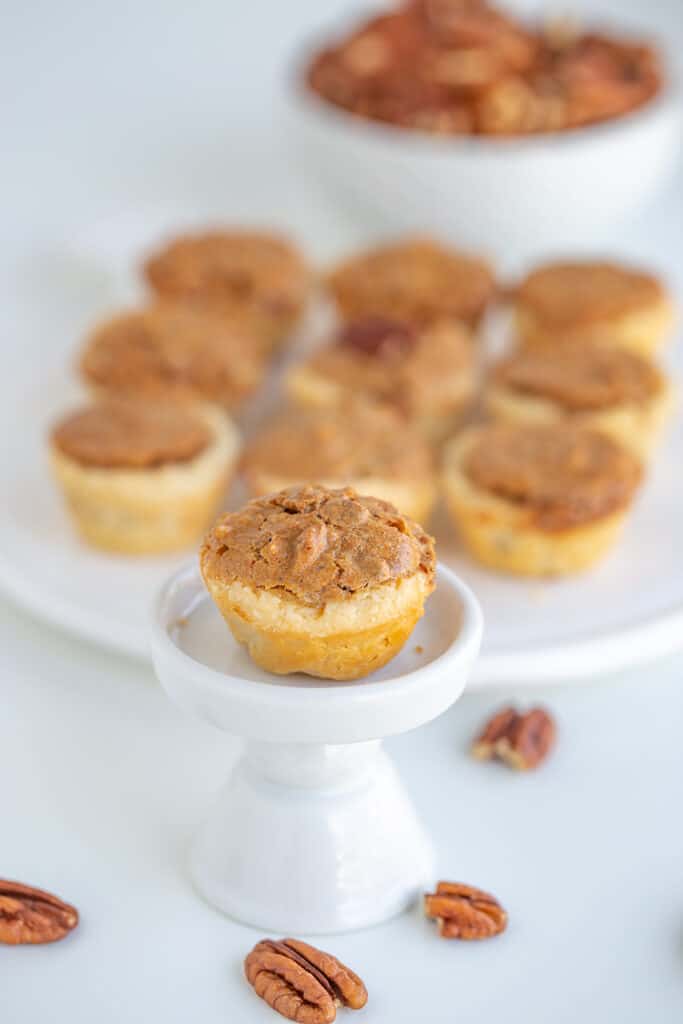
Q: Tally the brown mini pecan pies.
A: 10